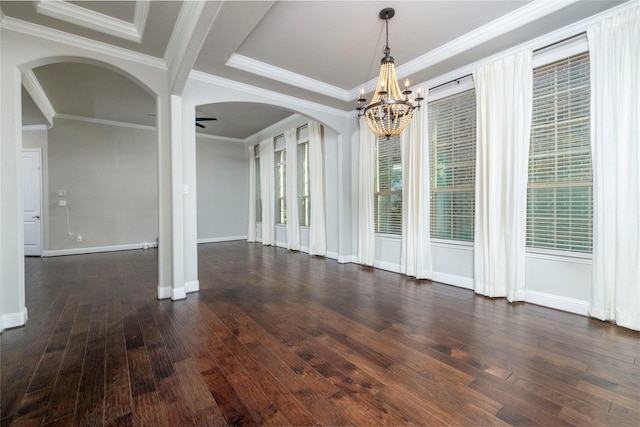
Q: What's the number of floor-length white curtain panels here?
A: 8